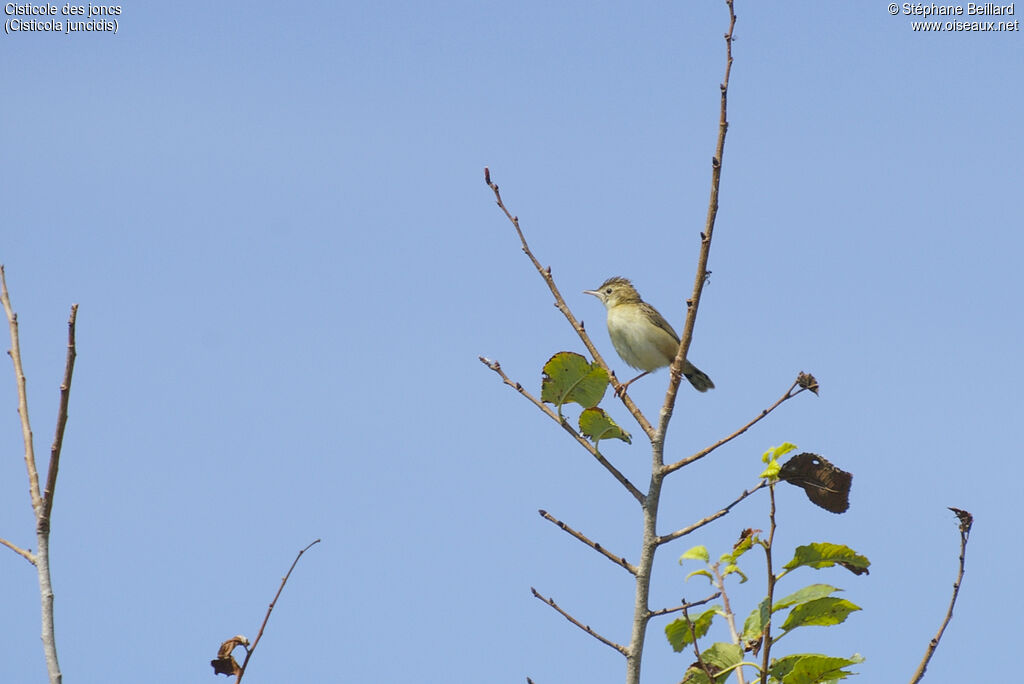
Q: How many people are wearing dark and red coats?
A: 0